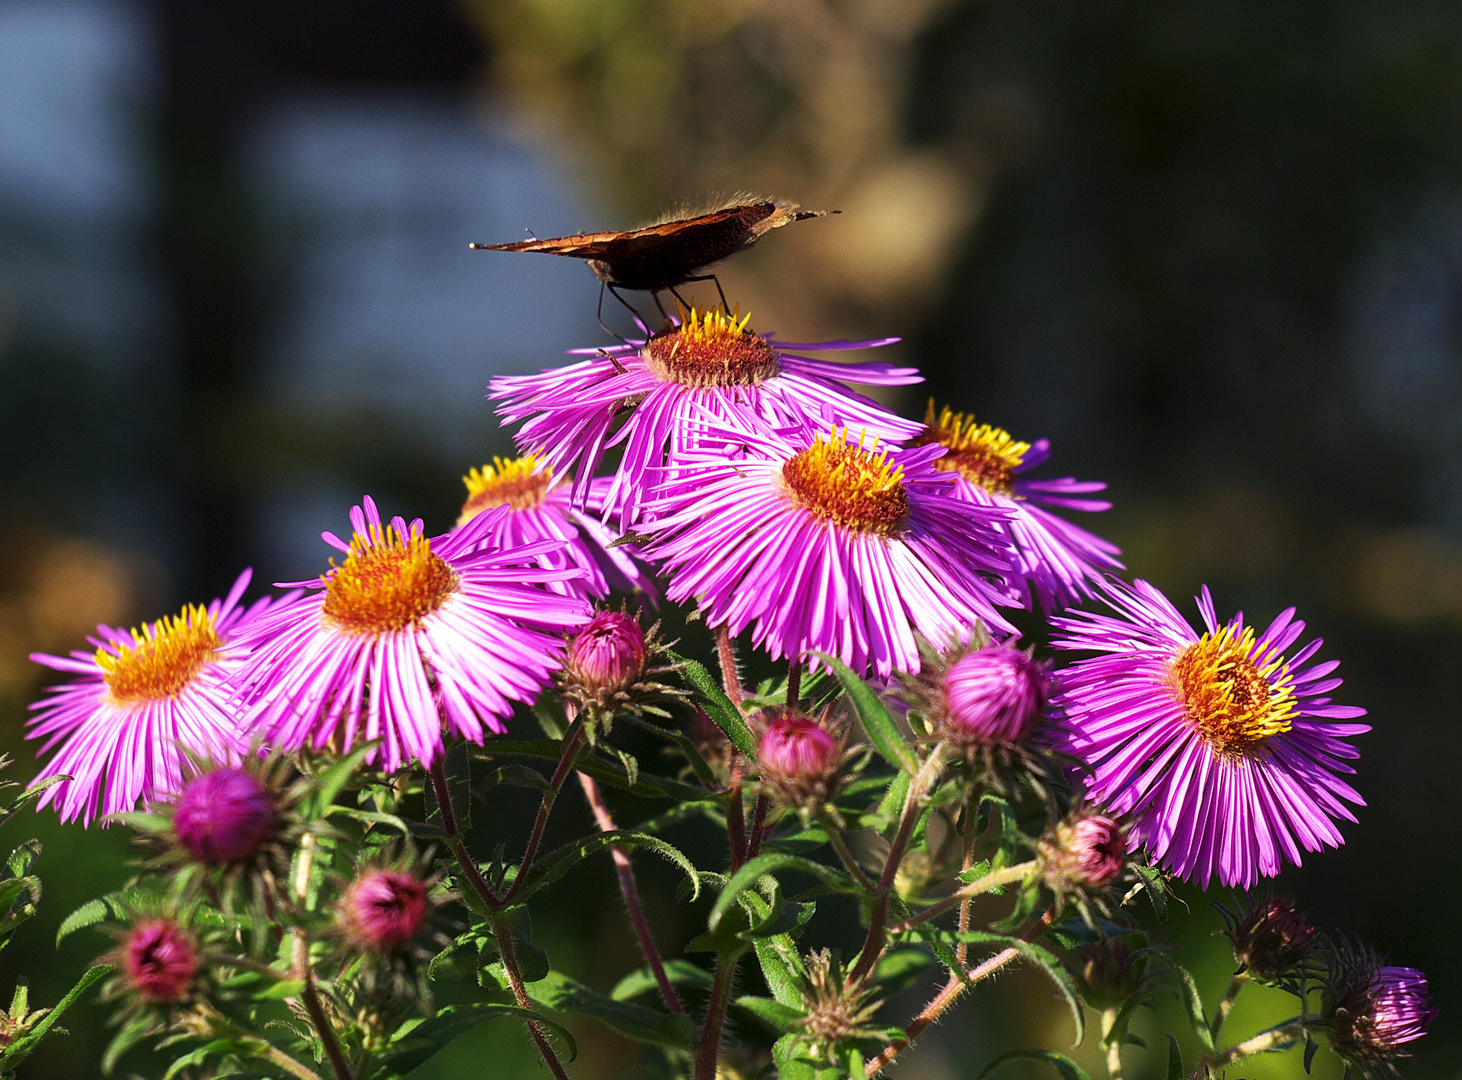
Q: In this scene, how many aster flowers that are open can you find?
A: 7